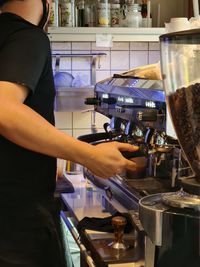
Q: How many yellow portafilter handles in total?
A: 0